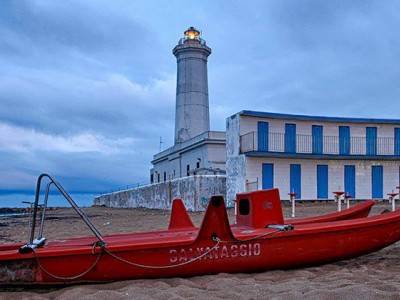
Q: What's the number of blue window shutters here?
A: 11